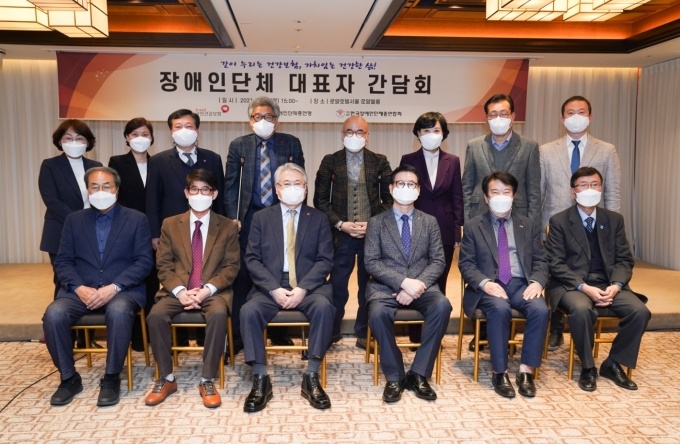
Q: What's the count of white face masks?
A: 14